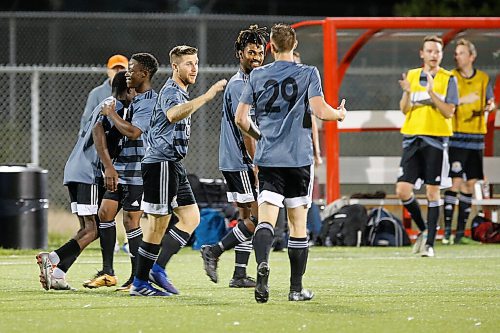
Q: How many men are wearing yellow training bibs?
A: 2